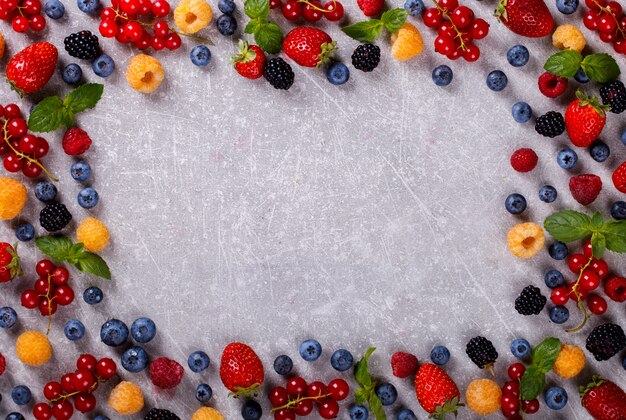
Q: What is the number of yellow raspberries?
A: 12